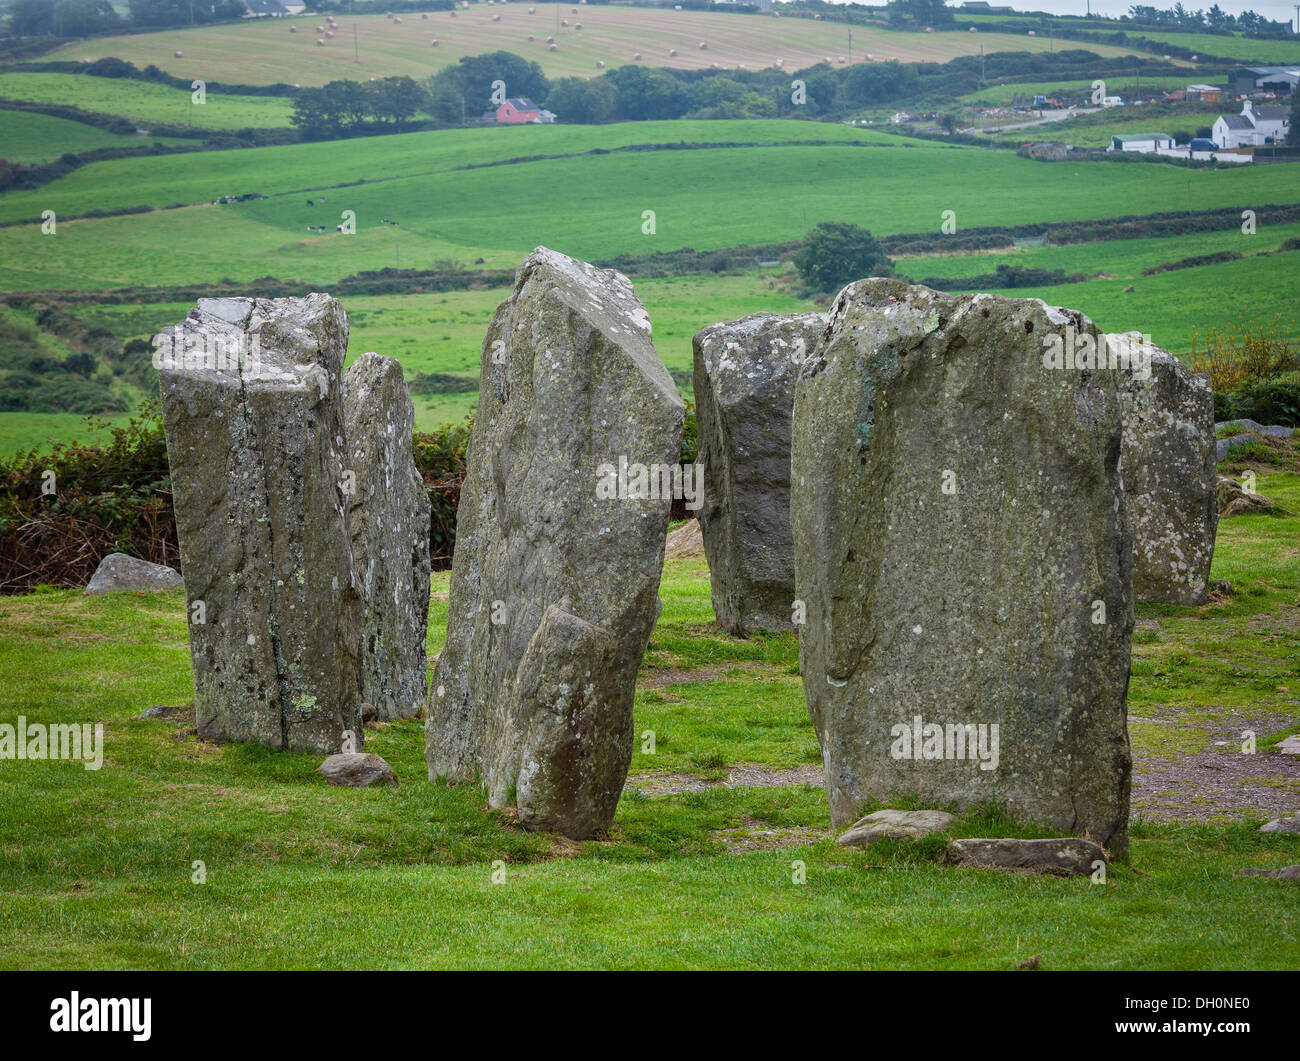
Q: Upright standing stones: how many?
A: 6